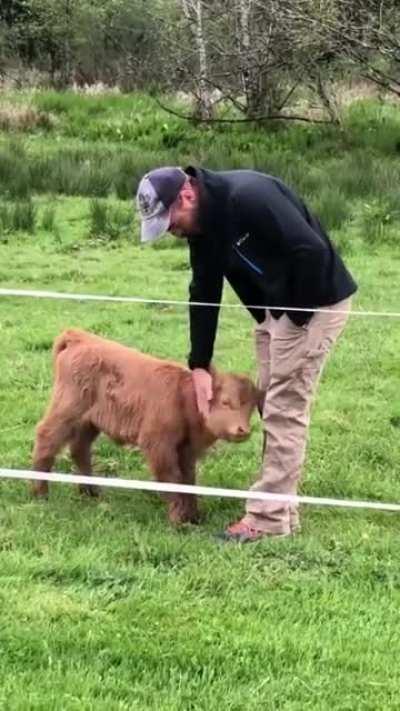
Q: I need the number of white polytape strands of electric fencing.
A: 2